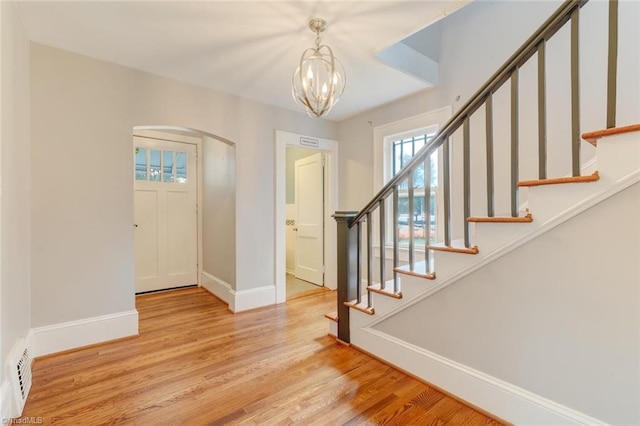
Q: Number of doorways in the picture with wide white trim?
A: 1